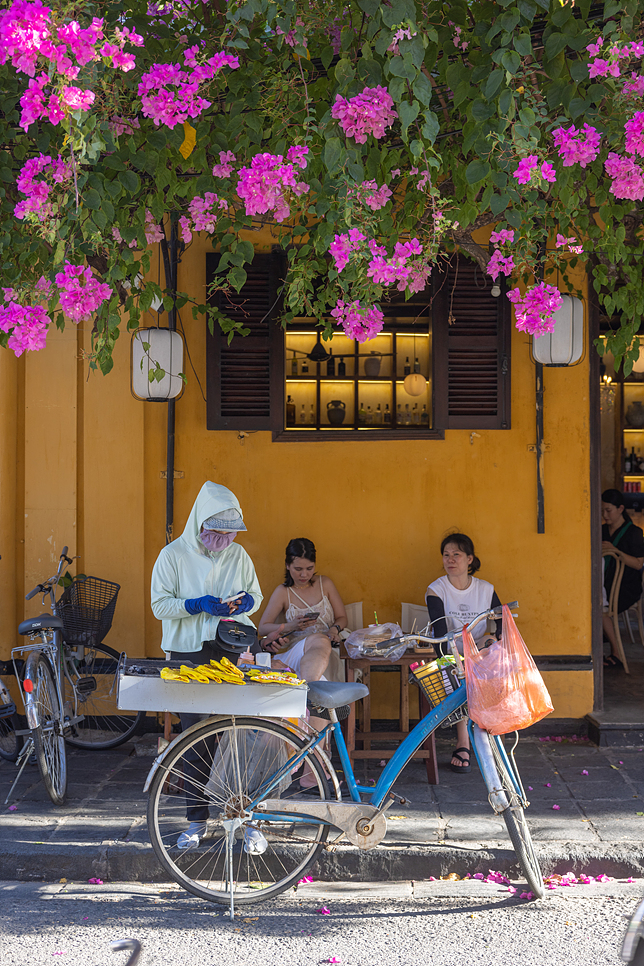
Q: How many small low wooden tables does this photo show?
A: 1